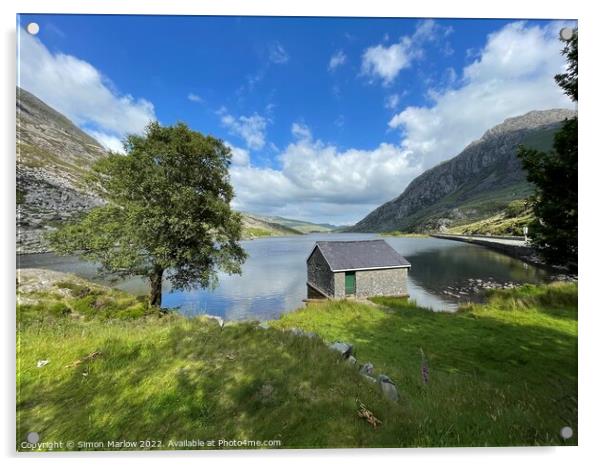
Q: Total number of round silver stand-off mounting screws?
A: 4